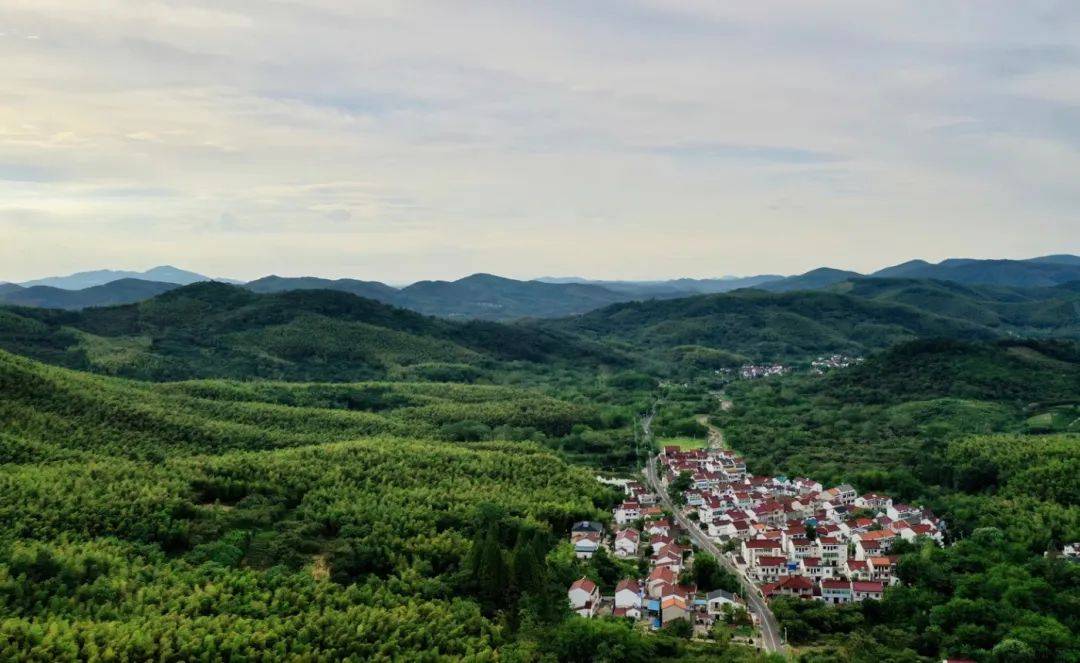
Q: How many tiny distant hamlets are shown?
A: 2